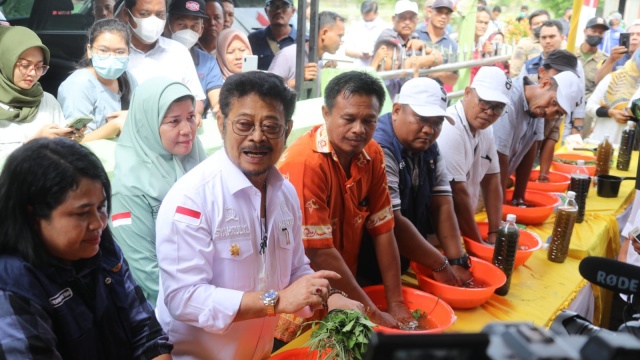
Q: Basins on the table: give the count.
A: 7